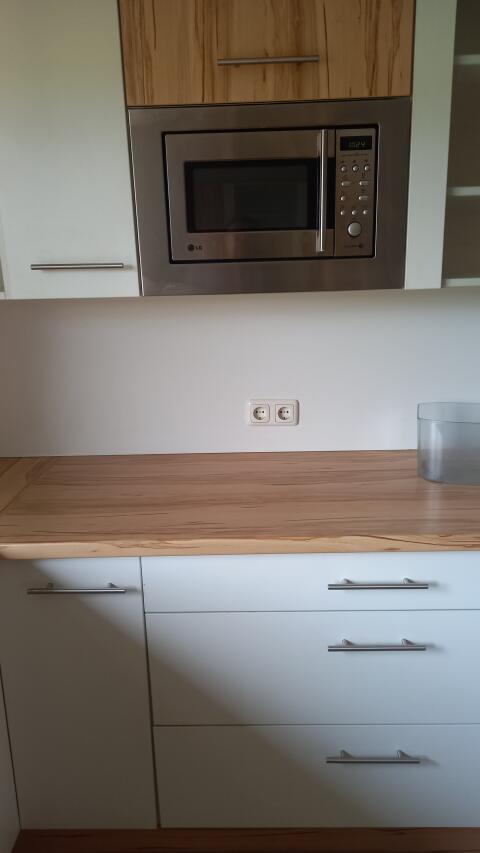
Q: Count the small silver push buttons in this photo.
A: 10